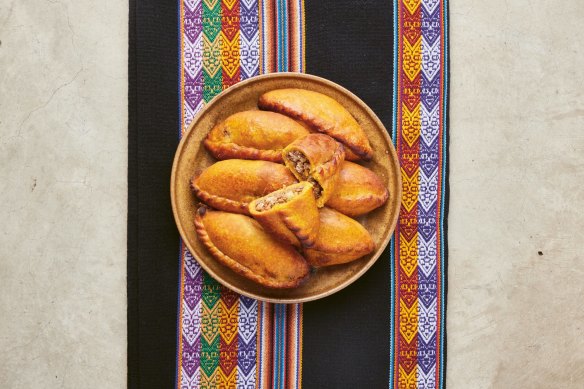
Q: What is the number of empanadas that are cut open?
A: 2